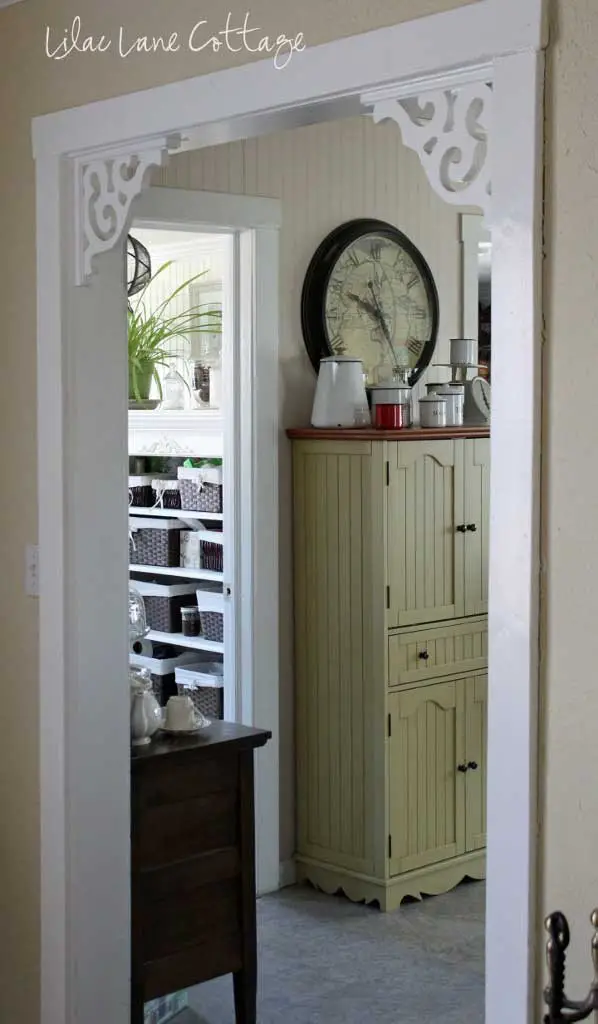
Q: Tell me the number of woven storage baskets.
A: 9